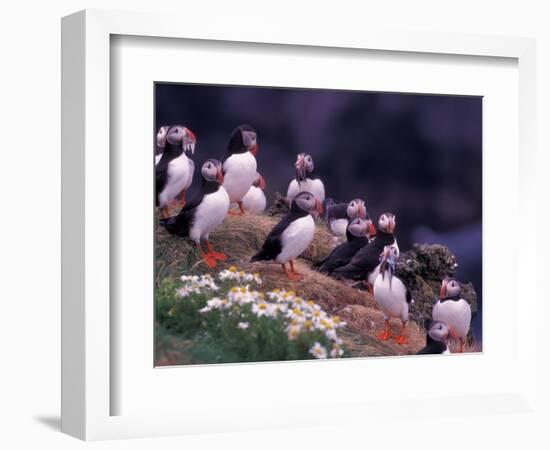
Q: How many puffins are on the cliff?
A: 13